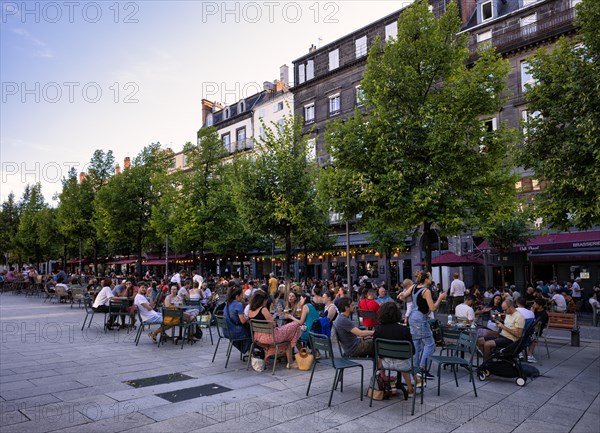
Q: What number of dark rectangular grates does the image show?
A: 2